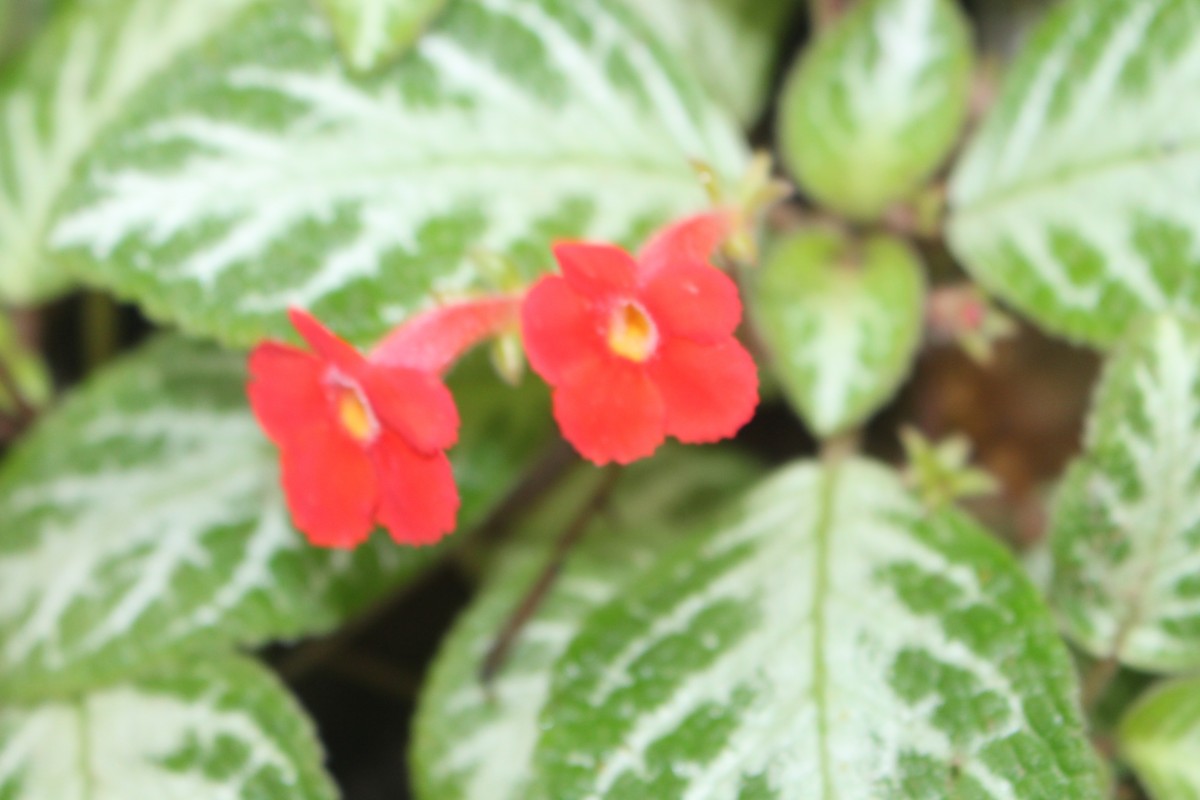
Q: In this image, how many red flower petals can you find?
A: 10